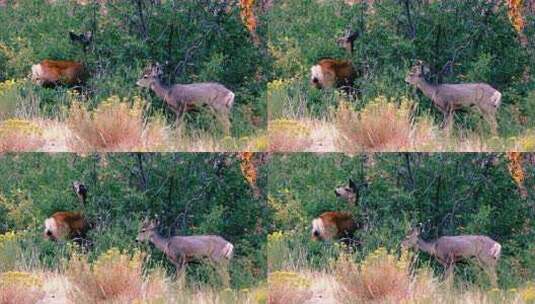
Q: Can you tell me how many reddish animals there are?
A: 4